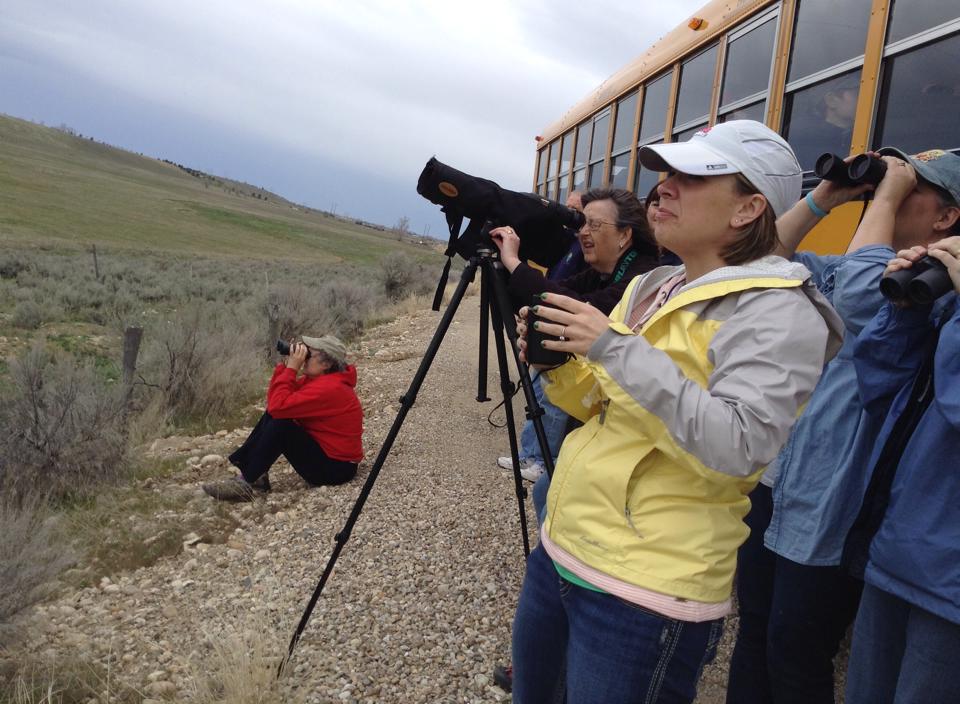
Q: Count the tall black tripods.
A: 1